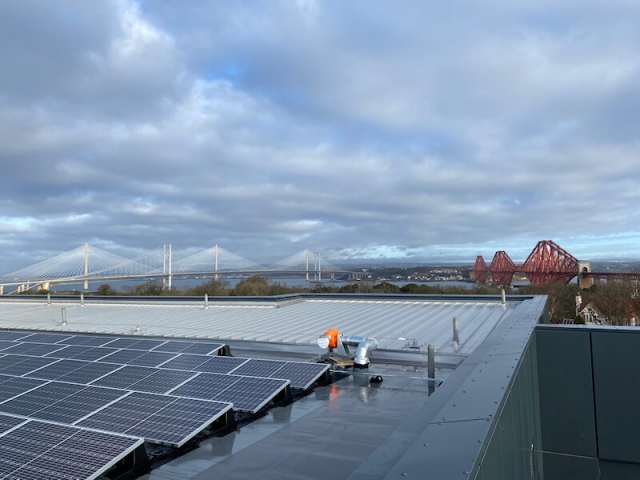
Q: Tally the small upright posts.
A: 7